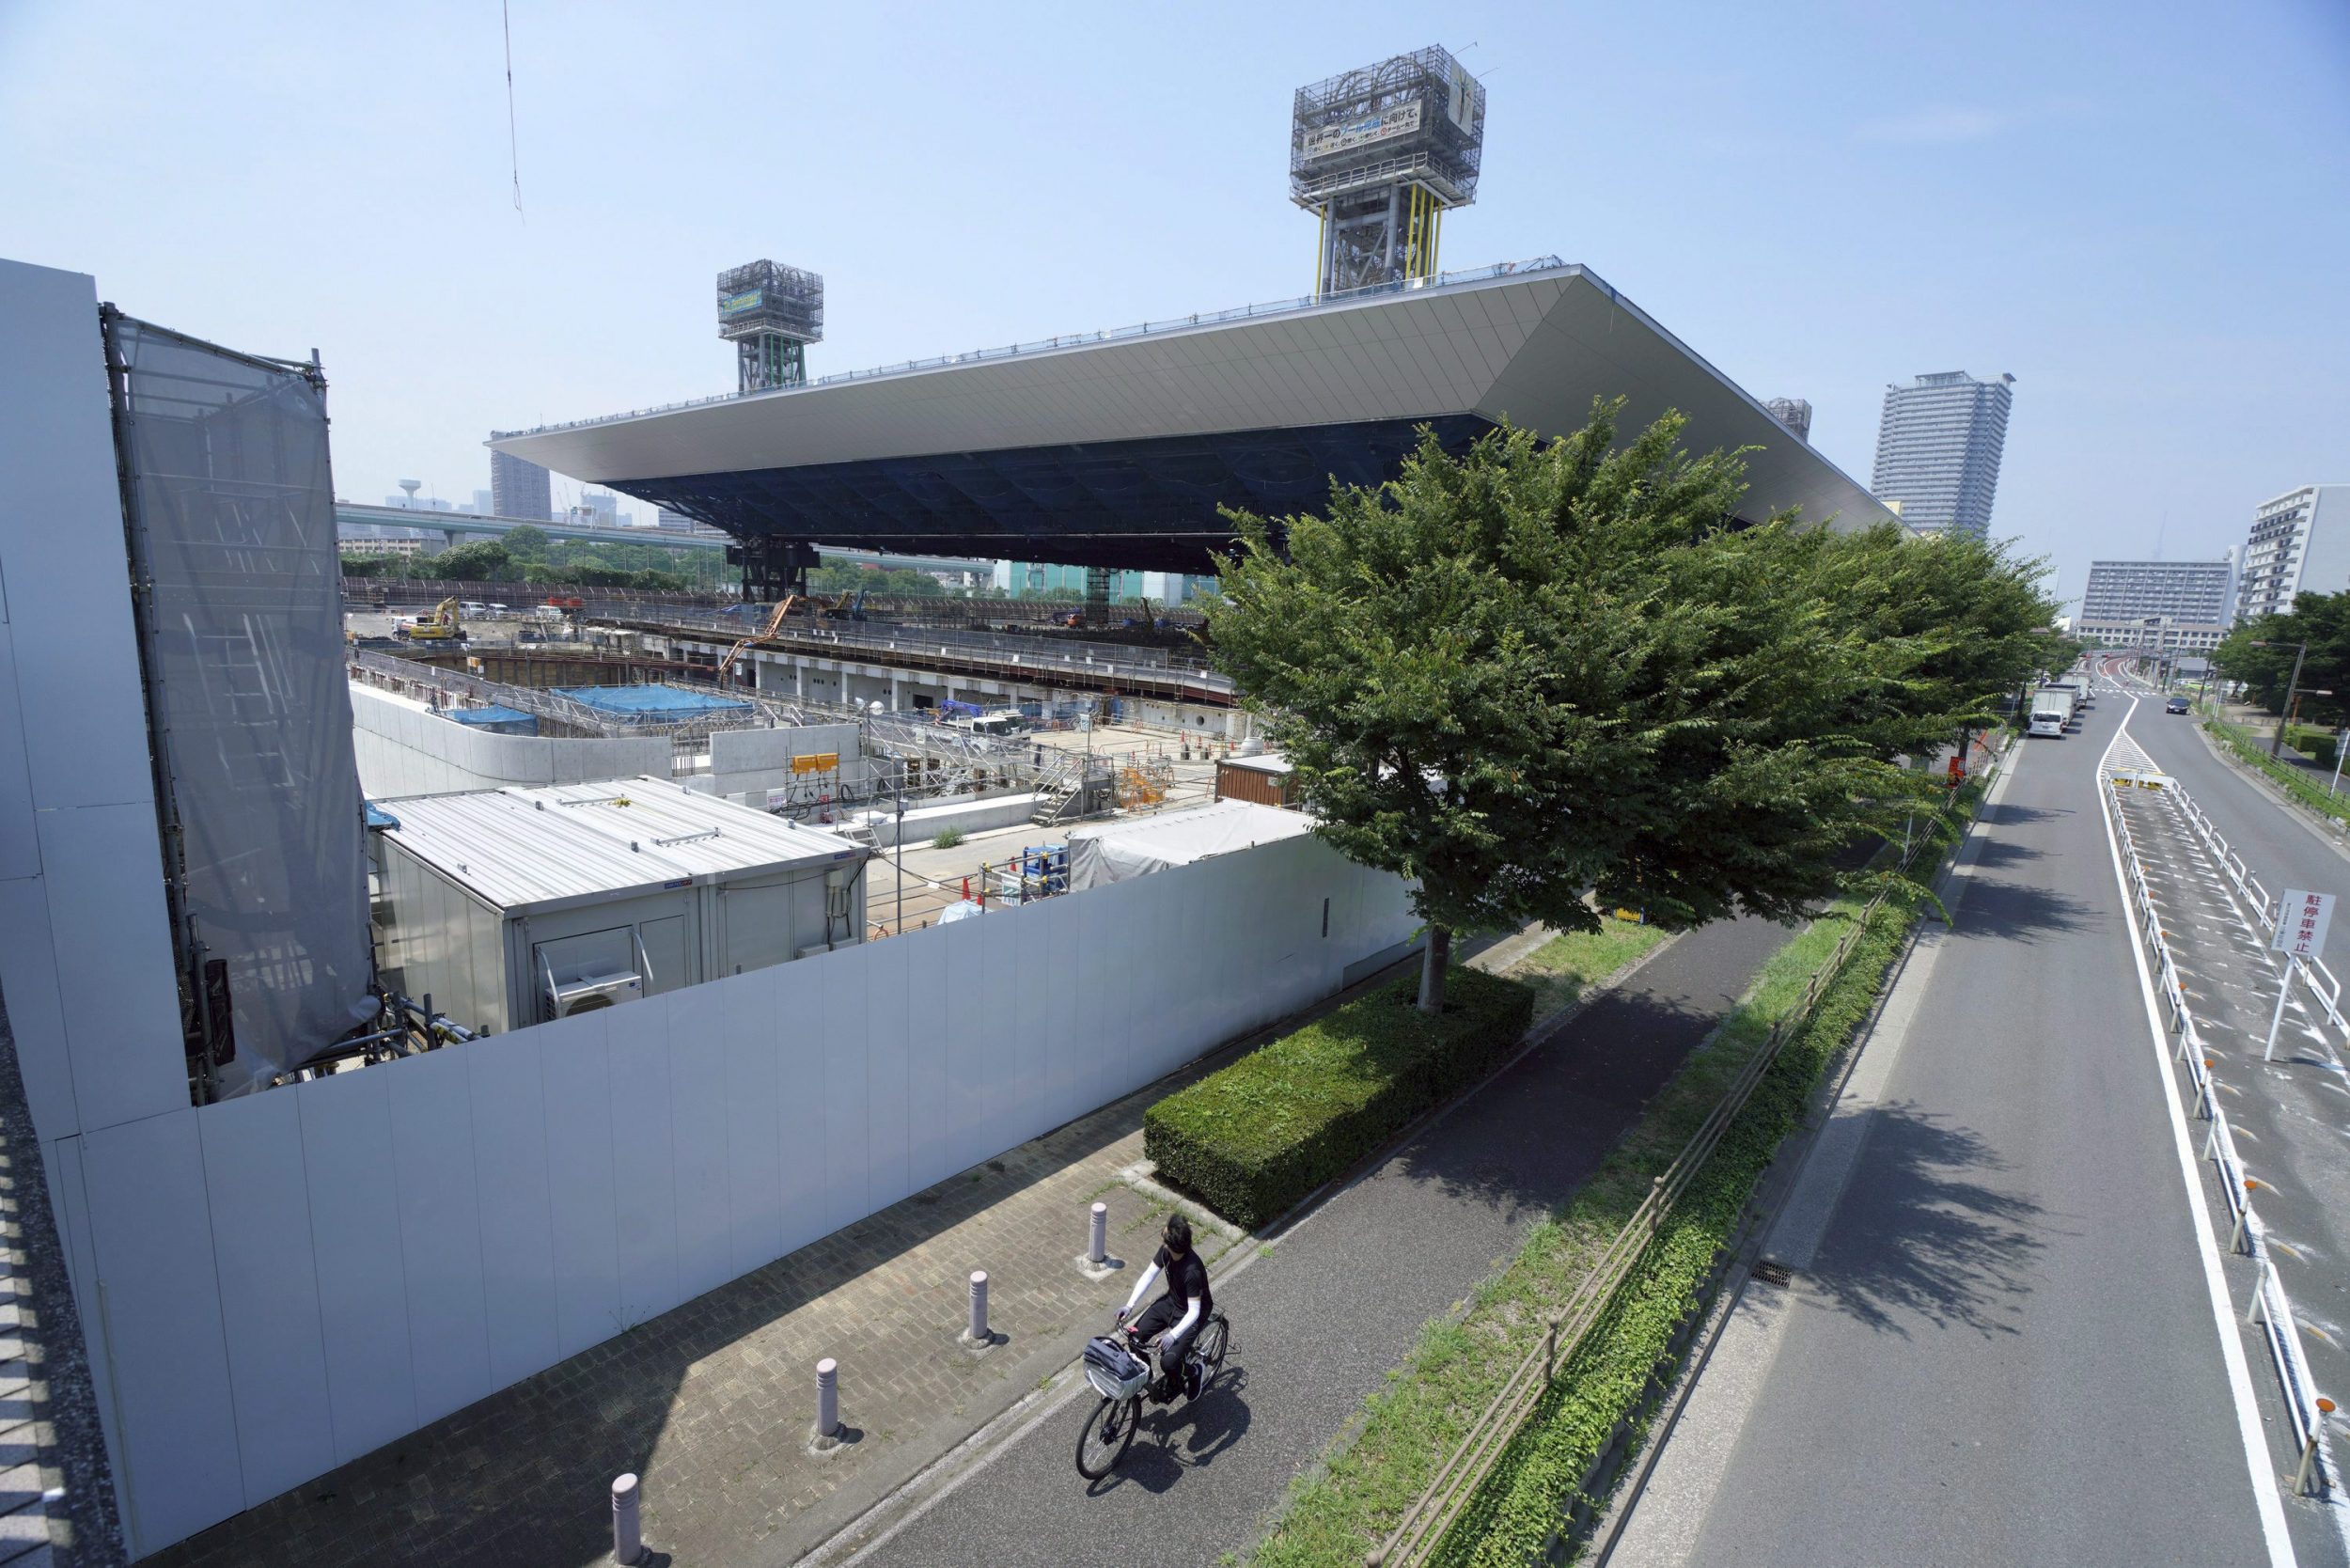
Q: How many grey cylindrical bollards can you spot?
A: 4